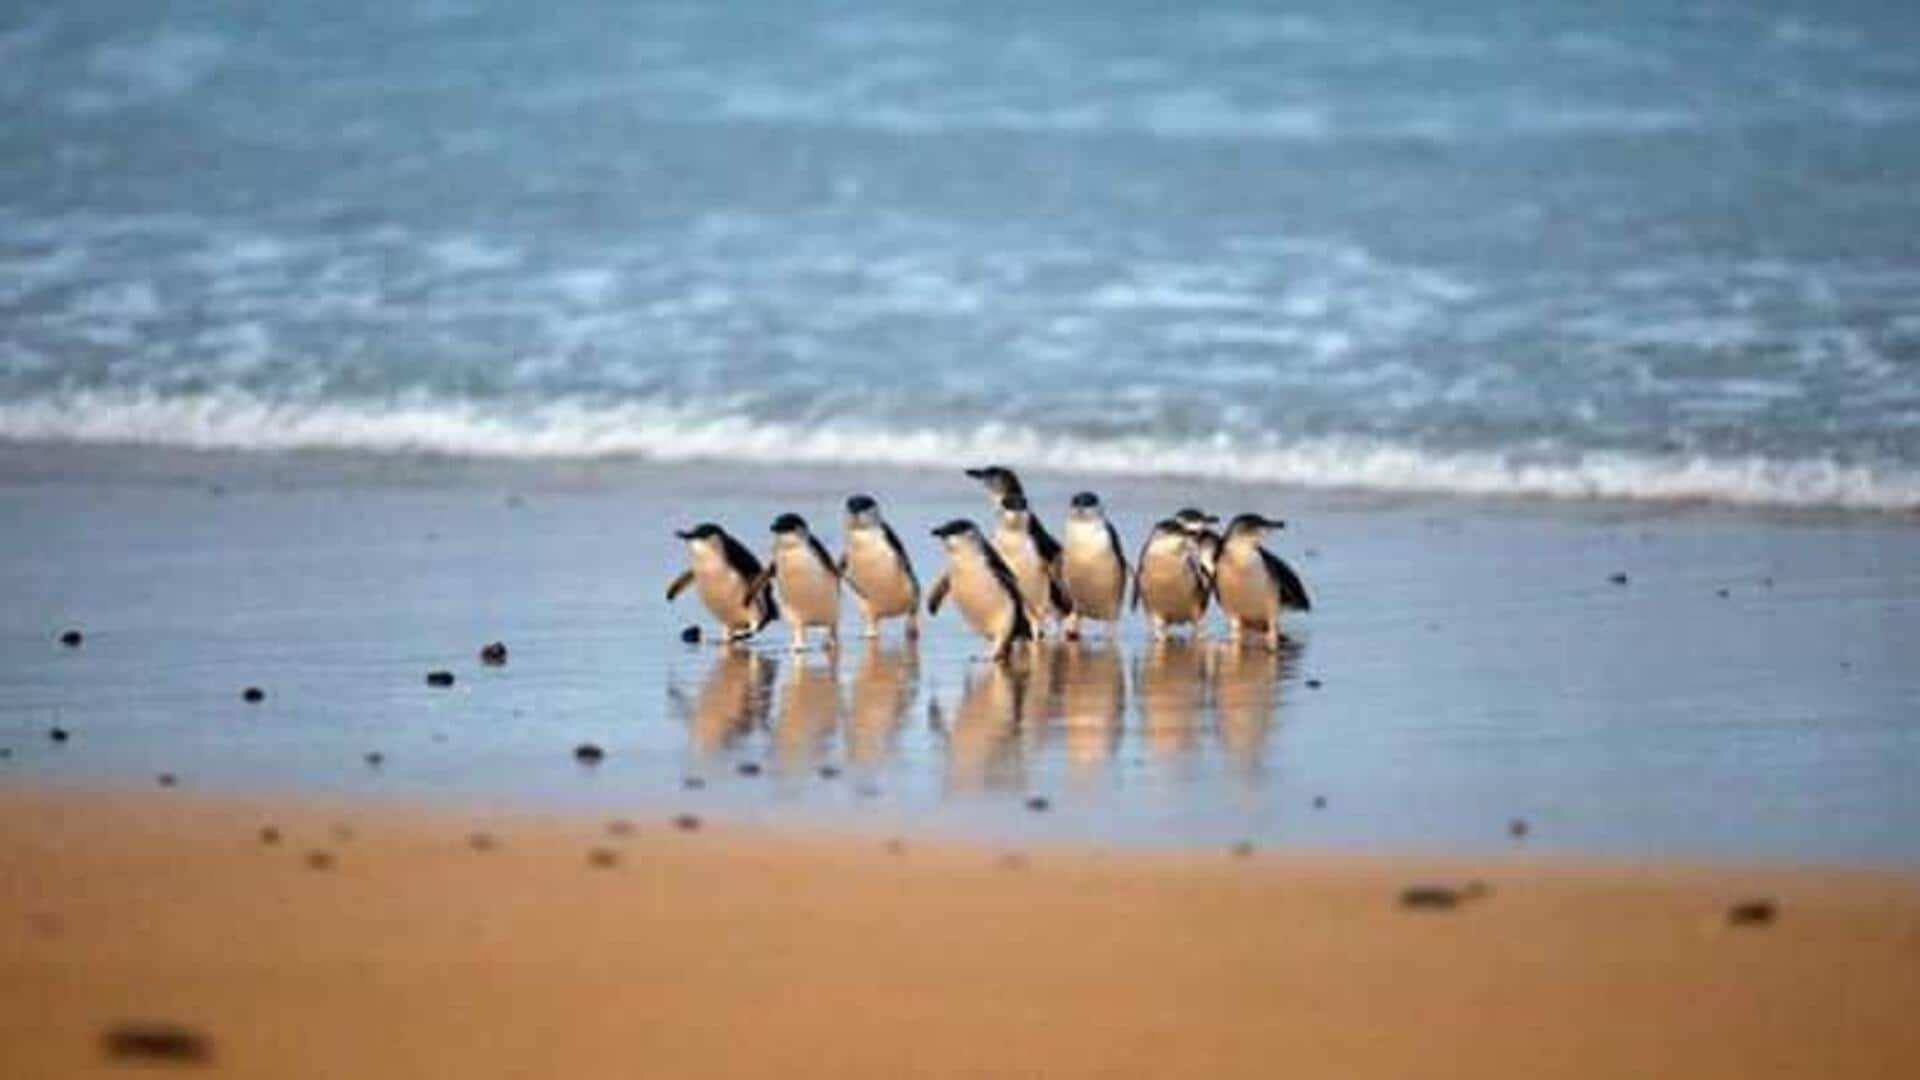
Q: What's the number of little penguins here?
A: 10